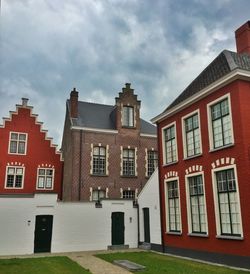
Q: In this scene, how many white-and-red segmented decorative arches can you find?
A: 5